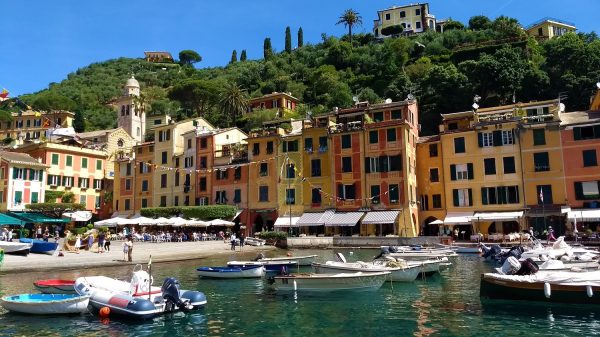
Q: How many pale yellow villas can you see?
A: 2